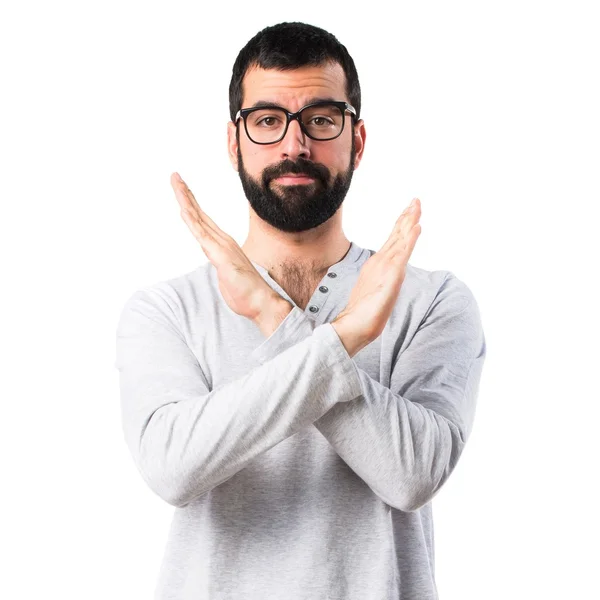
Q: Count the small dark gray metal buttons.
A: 3